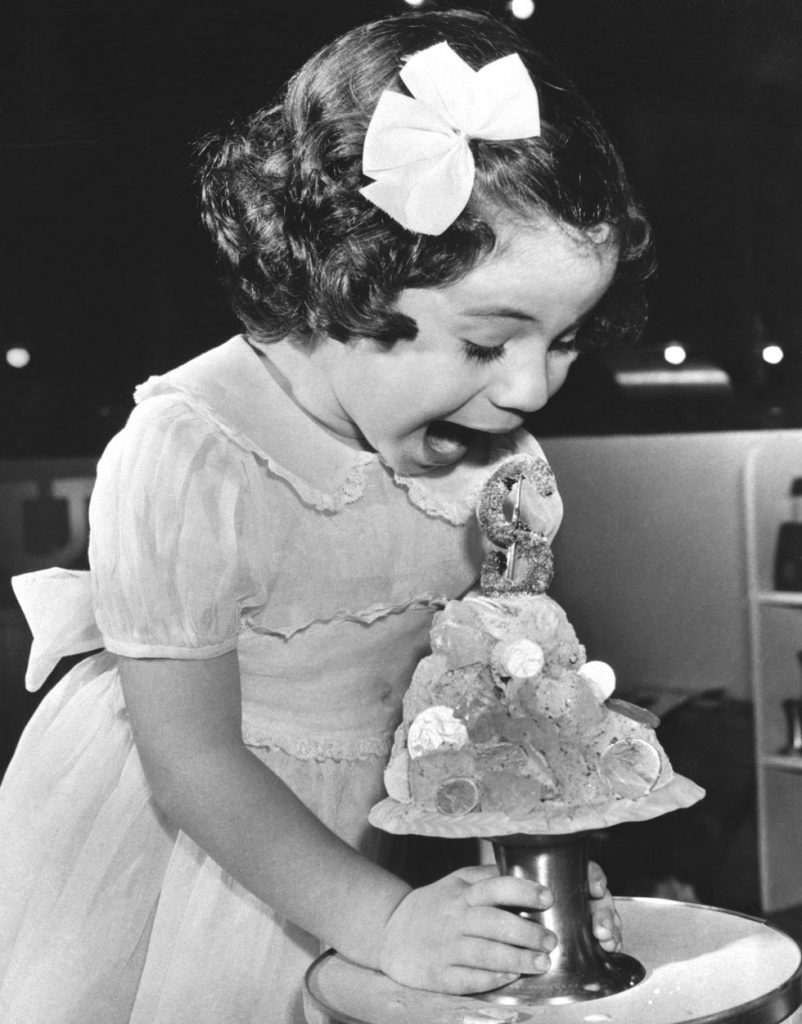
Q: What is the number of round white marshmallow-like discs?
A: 3